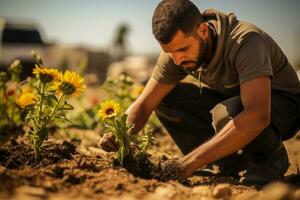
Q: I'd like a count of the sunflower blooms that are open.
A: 3